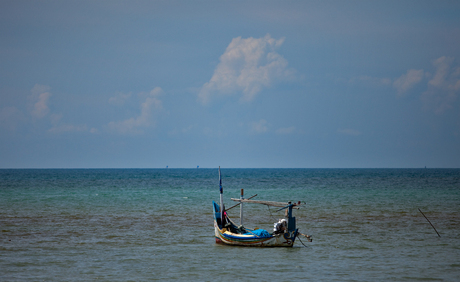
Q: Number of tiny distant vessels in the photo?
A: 3